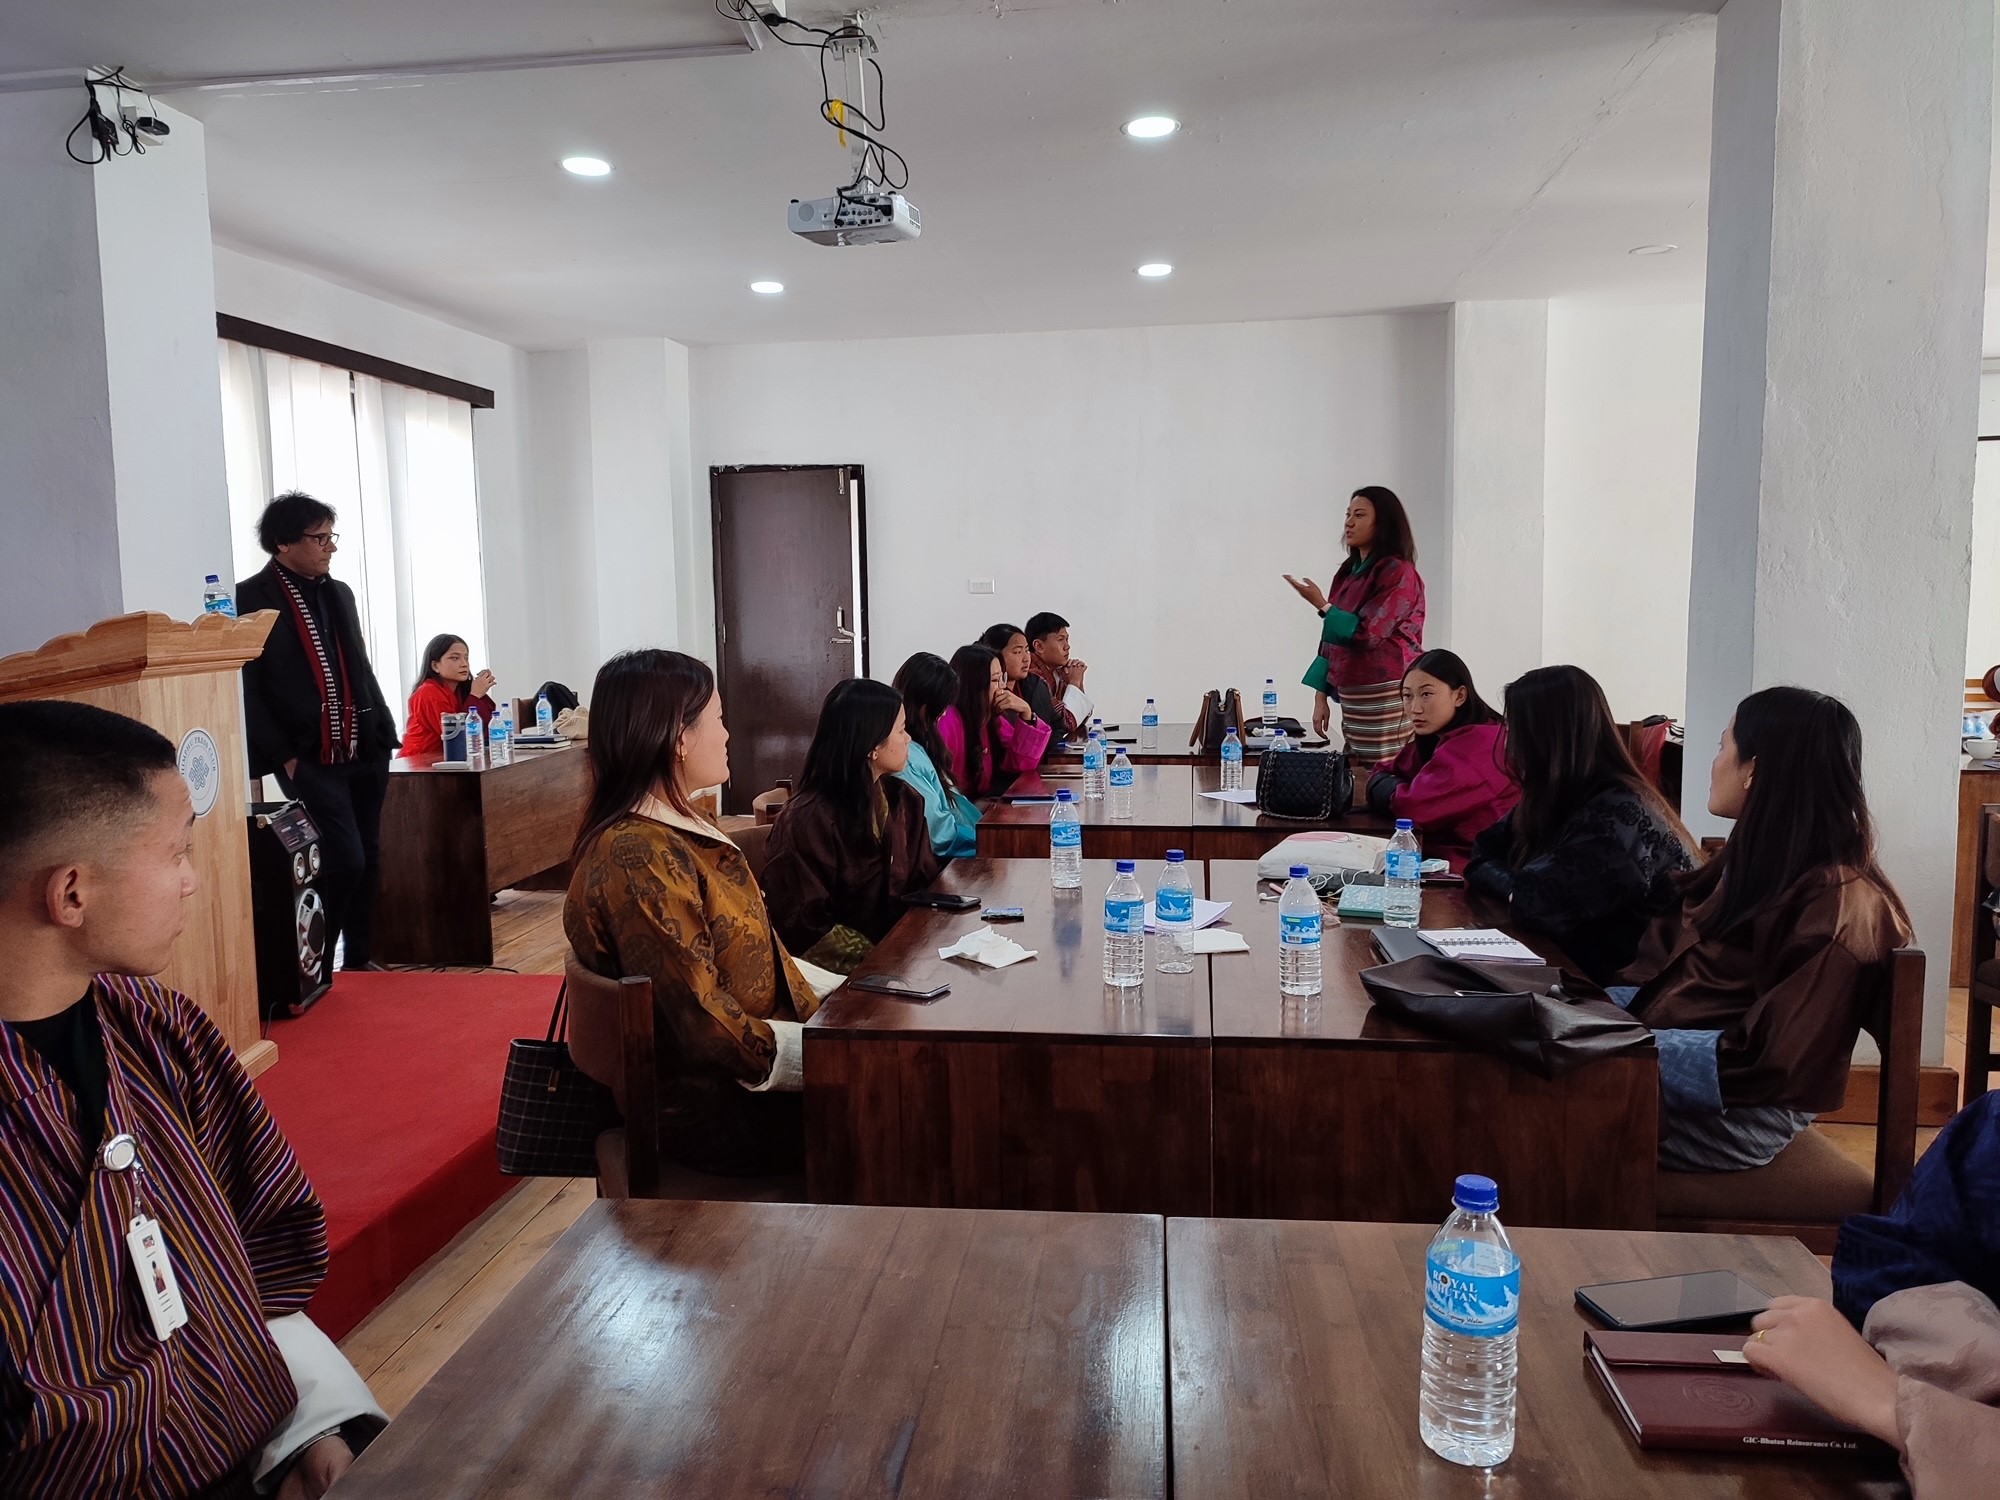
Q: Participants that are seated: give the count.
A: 12